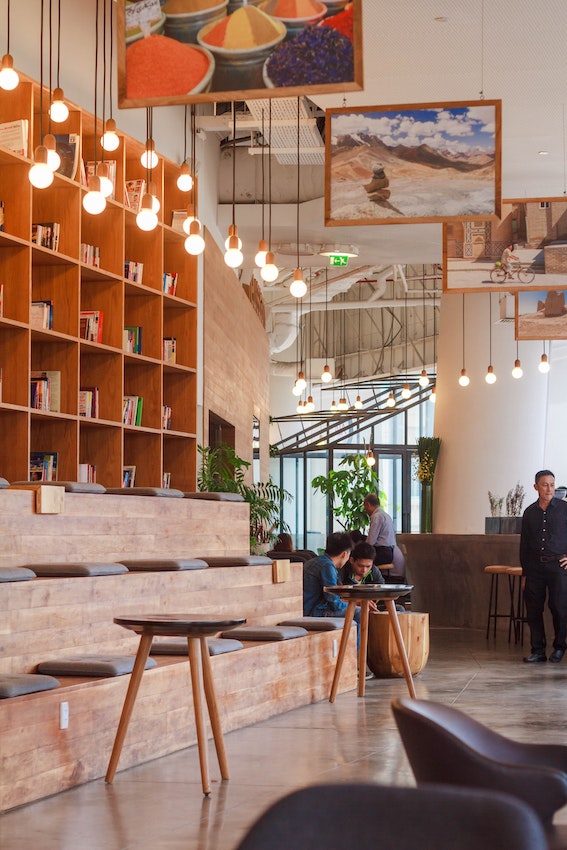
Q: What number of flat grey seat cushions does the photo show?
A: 13